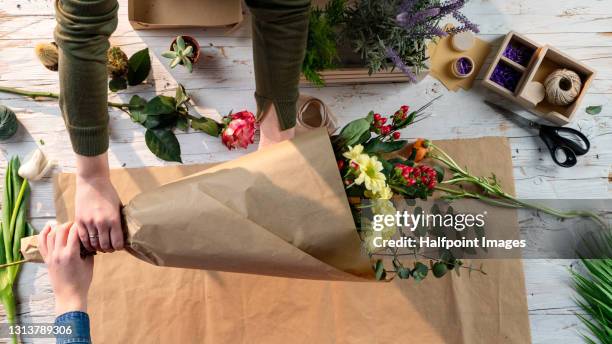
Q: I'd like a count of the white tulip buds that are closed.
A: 1